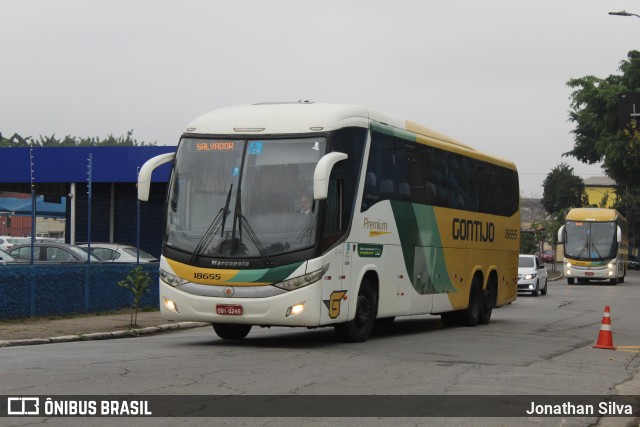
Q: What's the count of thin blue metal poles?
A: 3